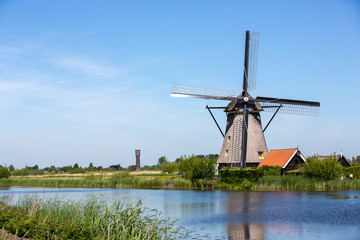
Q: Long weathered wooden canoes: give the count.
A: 0